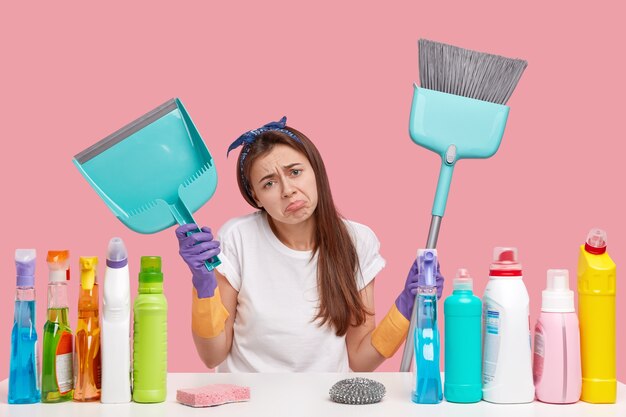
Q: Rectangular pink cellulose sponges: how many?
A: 1